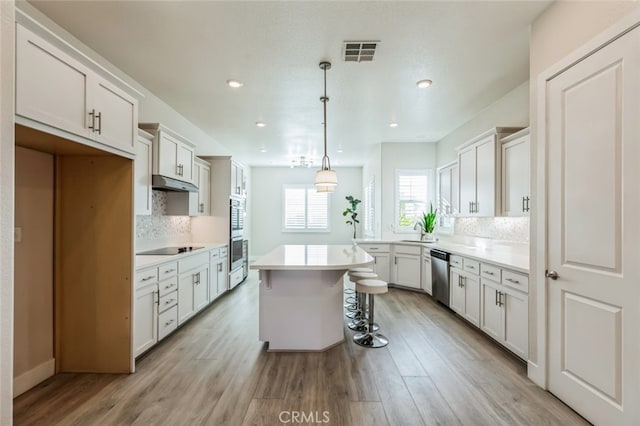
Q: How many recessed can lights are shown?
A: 6